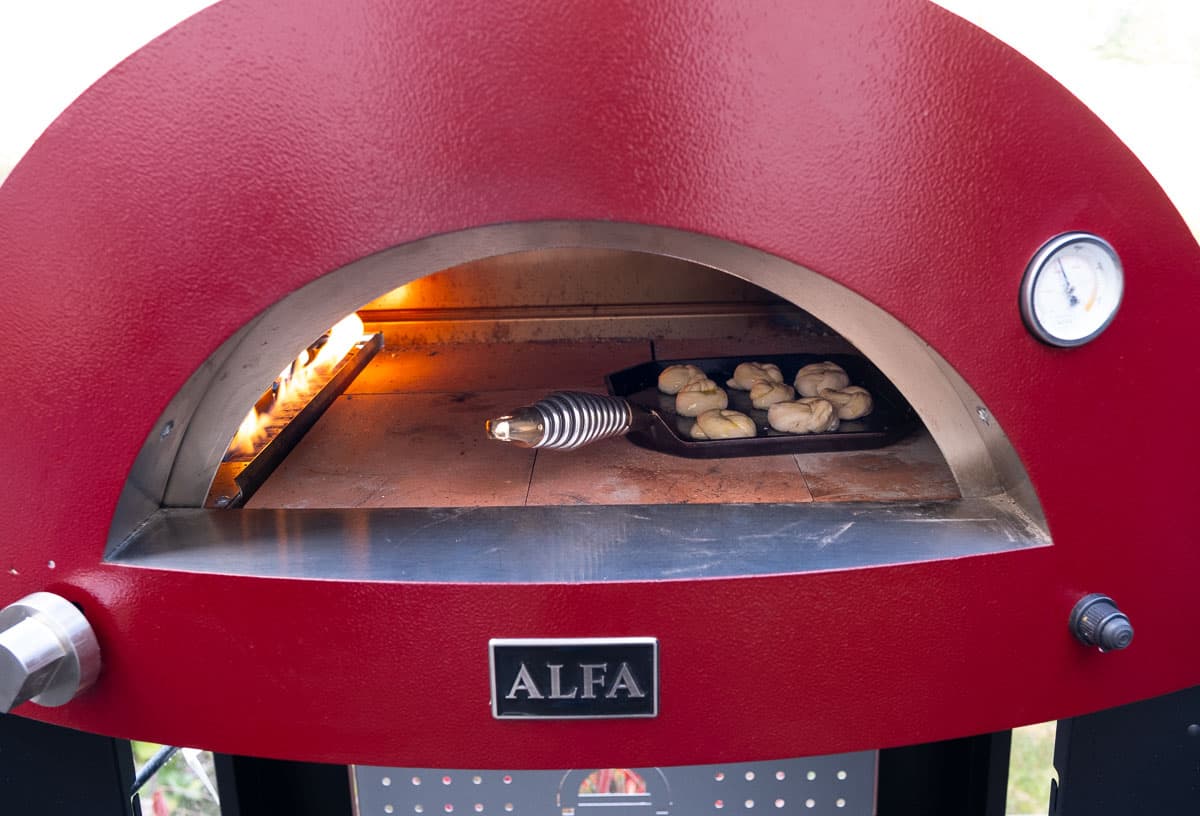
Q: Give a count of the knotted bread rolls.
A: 8